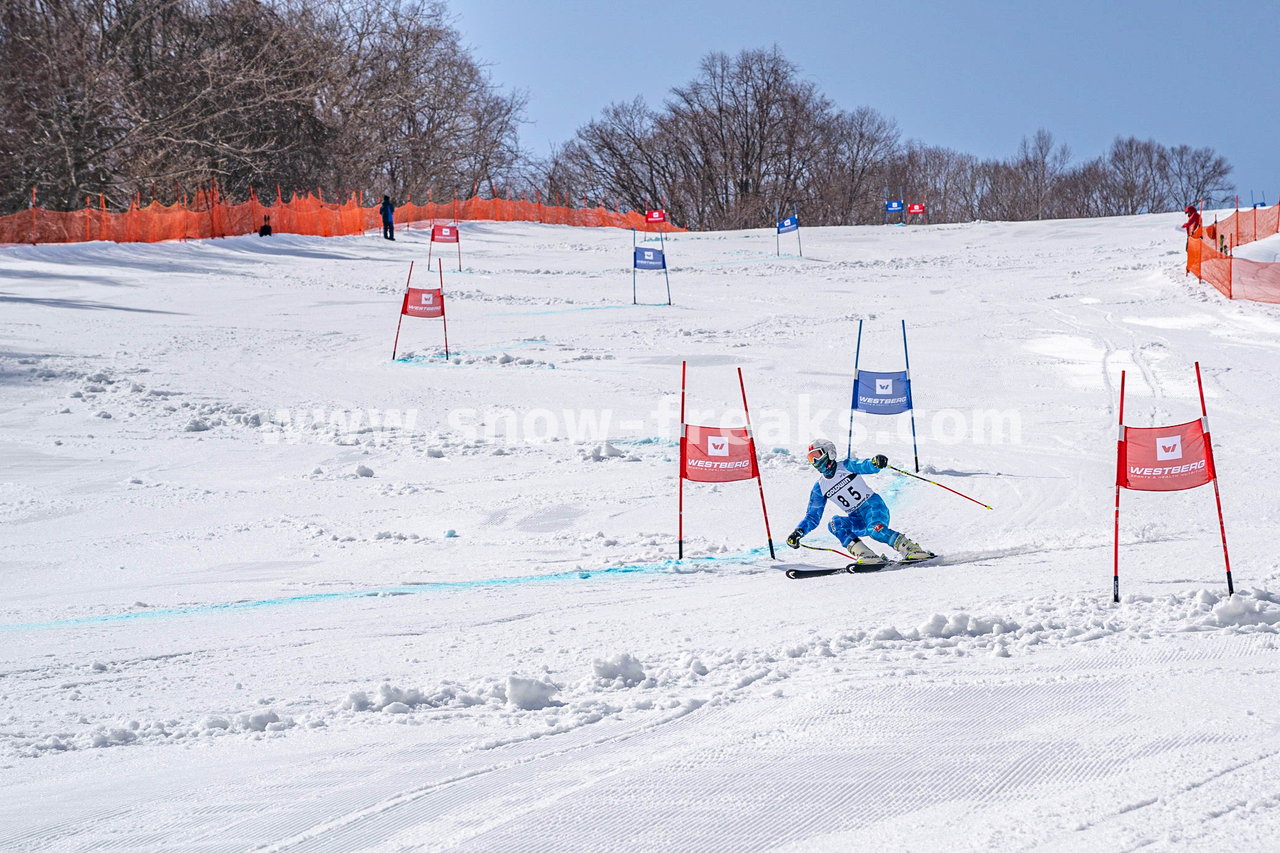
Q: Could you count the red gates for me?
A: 6